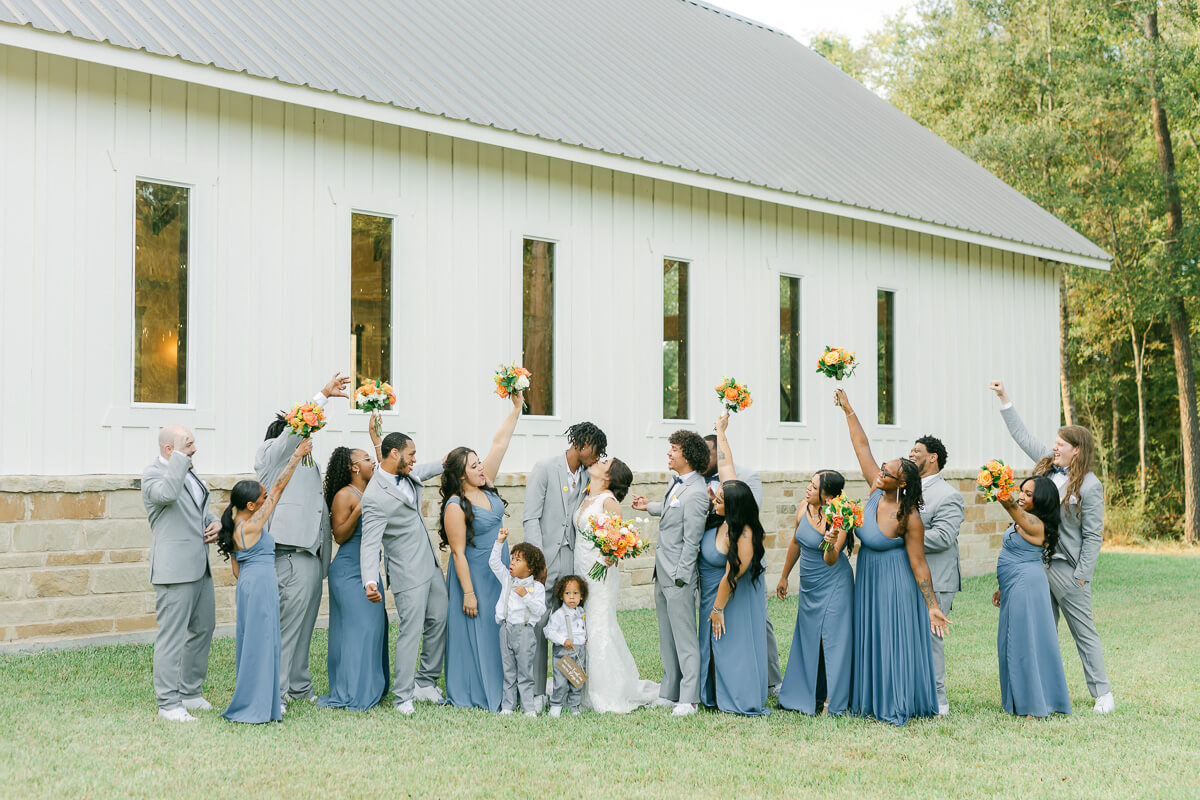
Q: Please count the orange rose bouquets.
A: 8